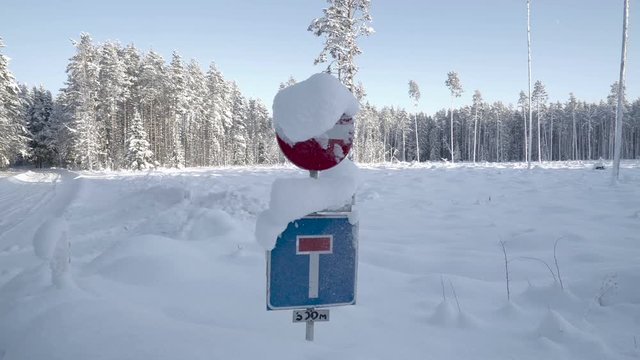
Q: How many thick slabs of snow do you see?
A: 2